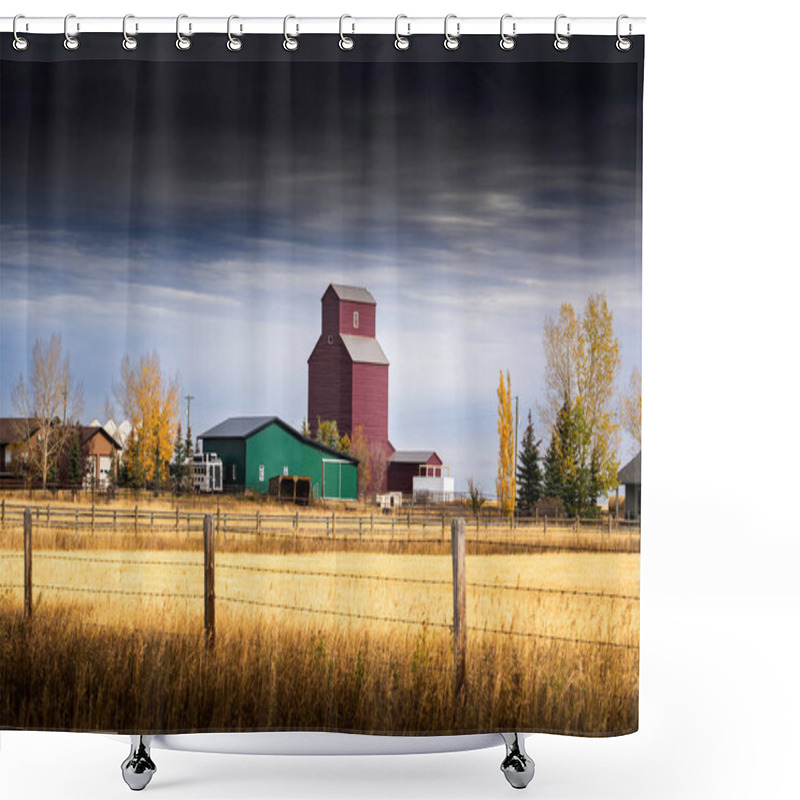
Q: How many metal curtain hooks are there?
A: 12